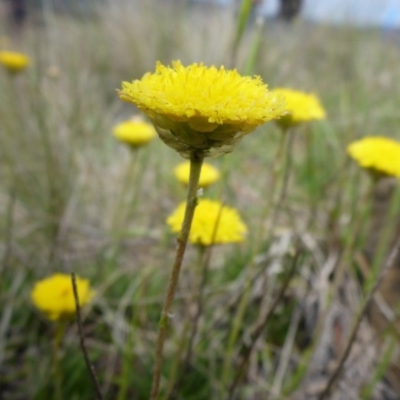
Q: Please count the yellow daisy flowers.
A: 8